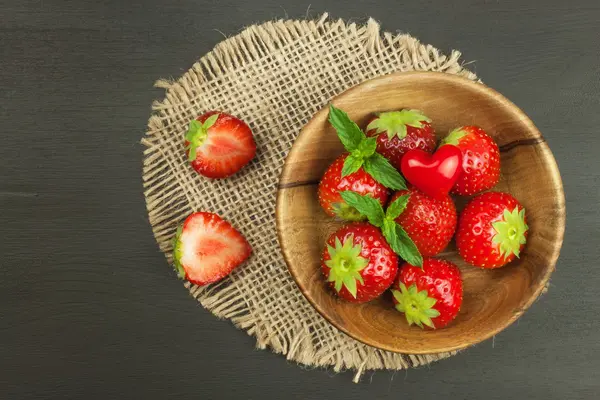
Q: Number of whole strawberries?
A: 7